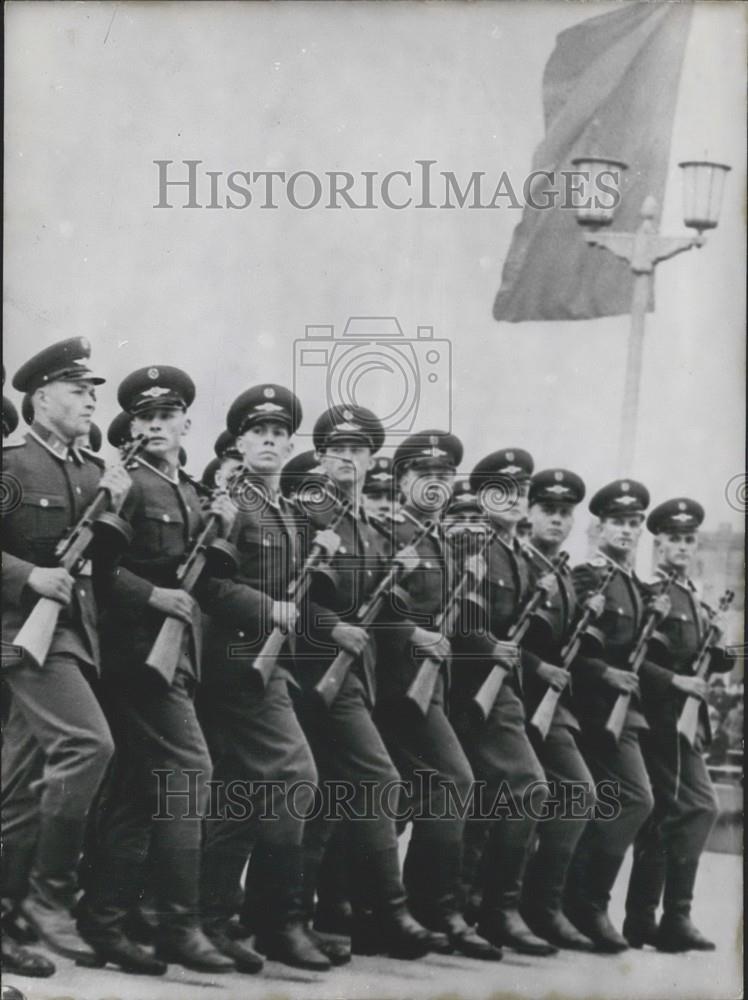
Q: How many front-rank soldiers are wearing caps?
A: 9